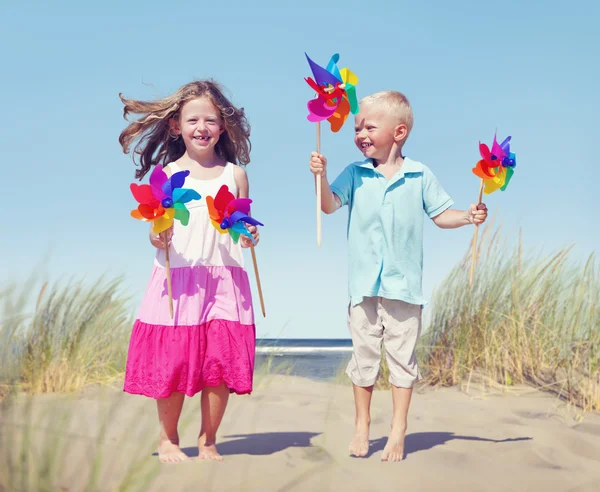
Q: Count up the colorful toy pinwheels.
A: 4